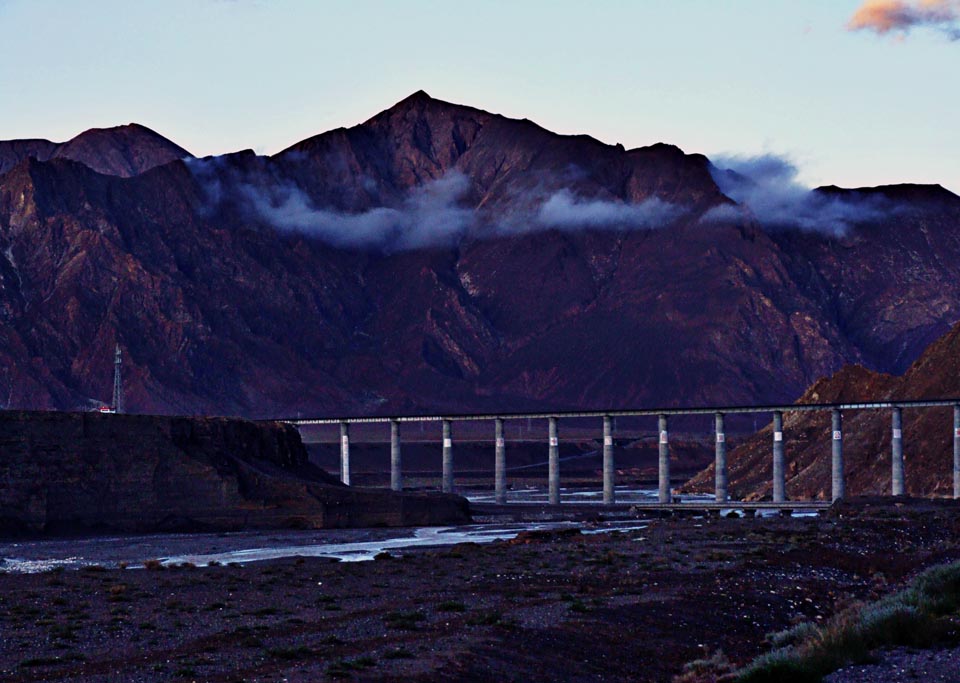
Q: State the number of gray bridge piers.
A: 12